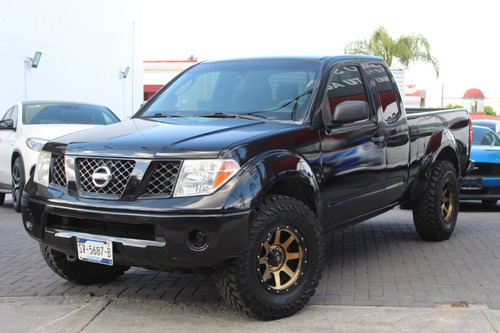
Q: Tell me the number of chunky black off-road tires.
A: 3